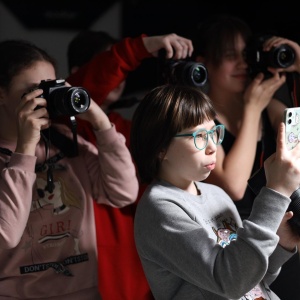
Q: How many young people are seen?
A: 4